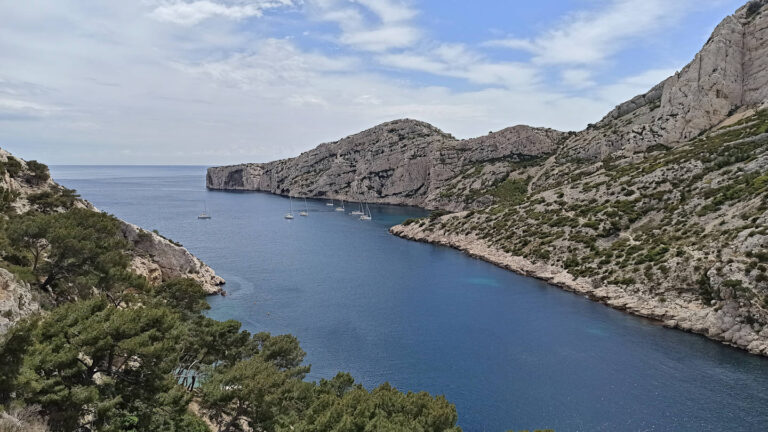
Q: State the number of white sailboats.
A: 7